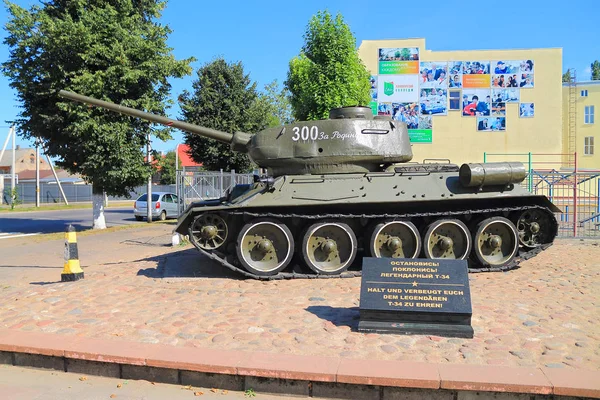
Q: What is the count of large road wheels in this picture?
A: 5